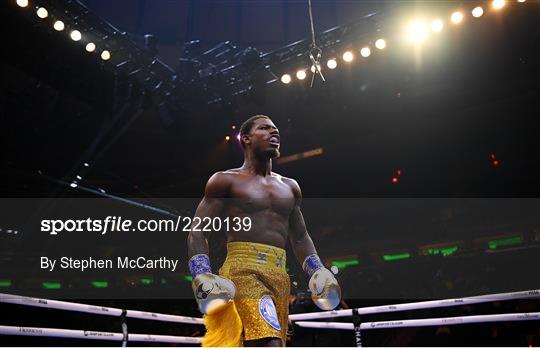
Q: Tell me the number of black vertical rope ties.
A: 2